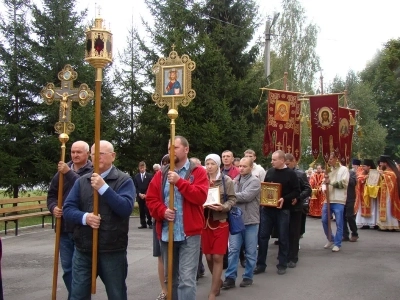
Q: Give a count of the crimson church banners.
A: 3